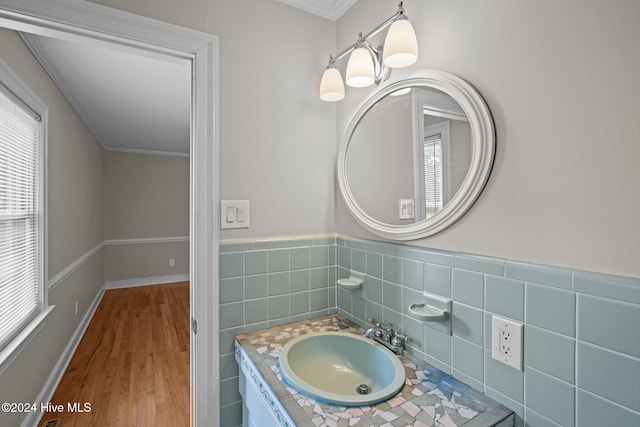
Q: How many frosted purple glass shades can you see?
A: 0